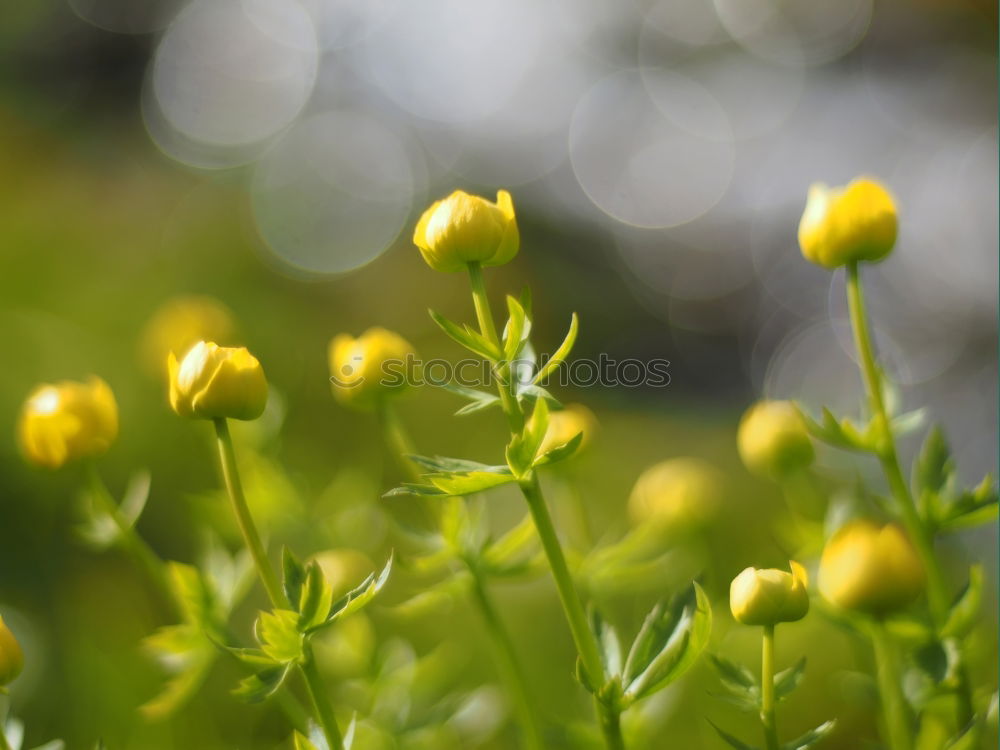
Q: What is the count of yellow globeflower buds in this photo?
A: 12